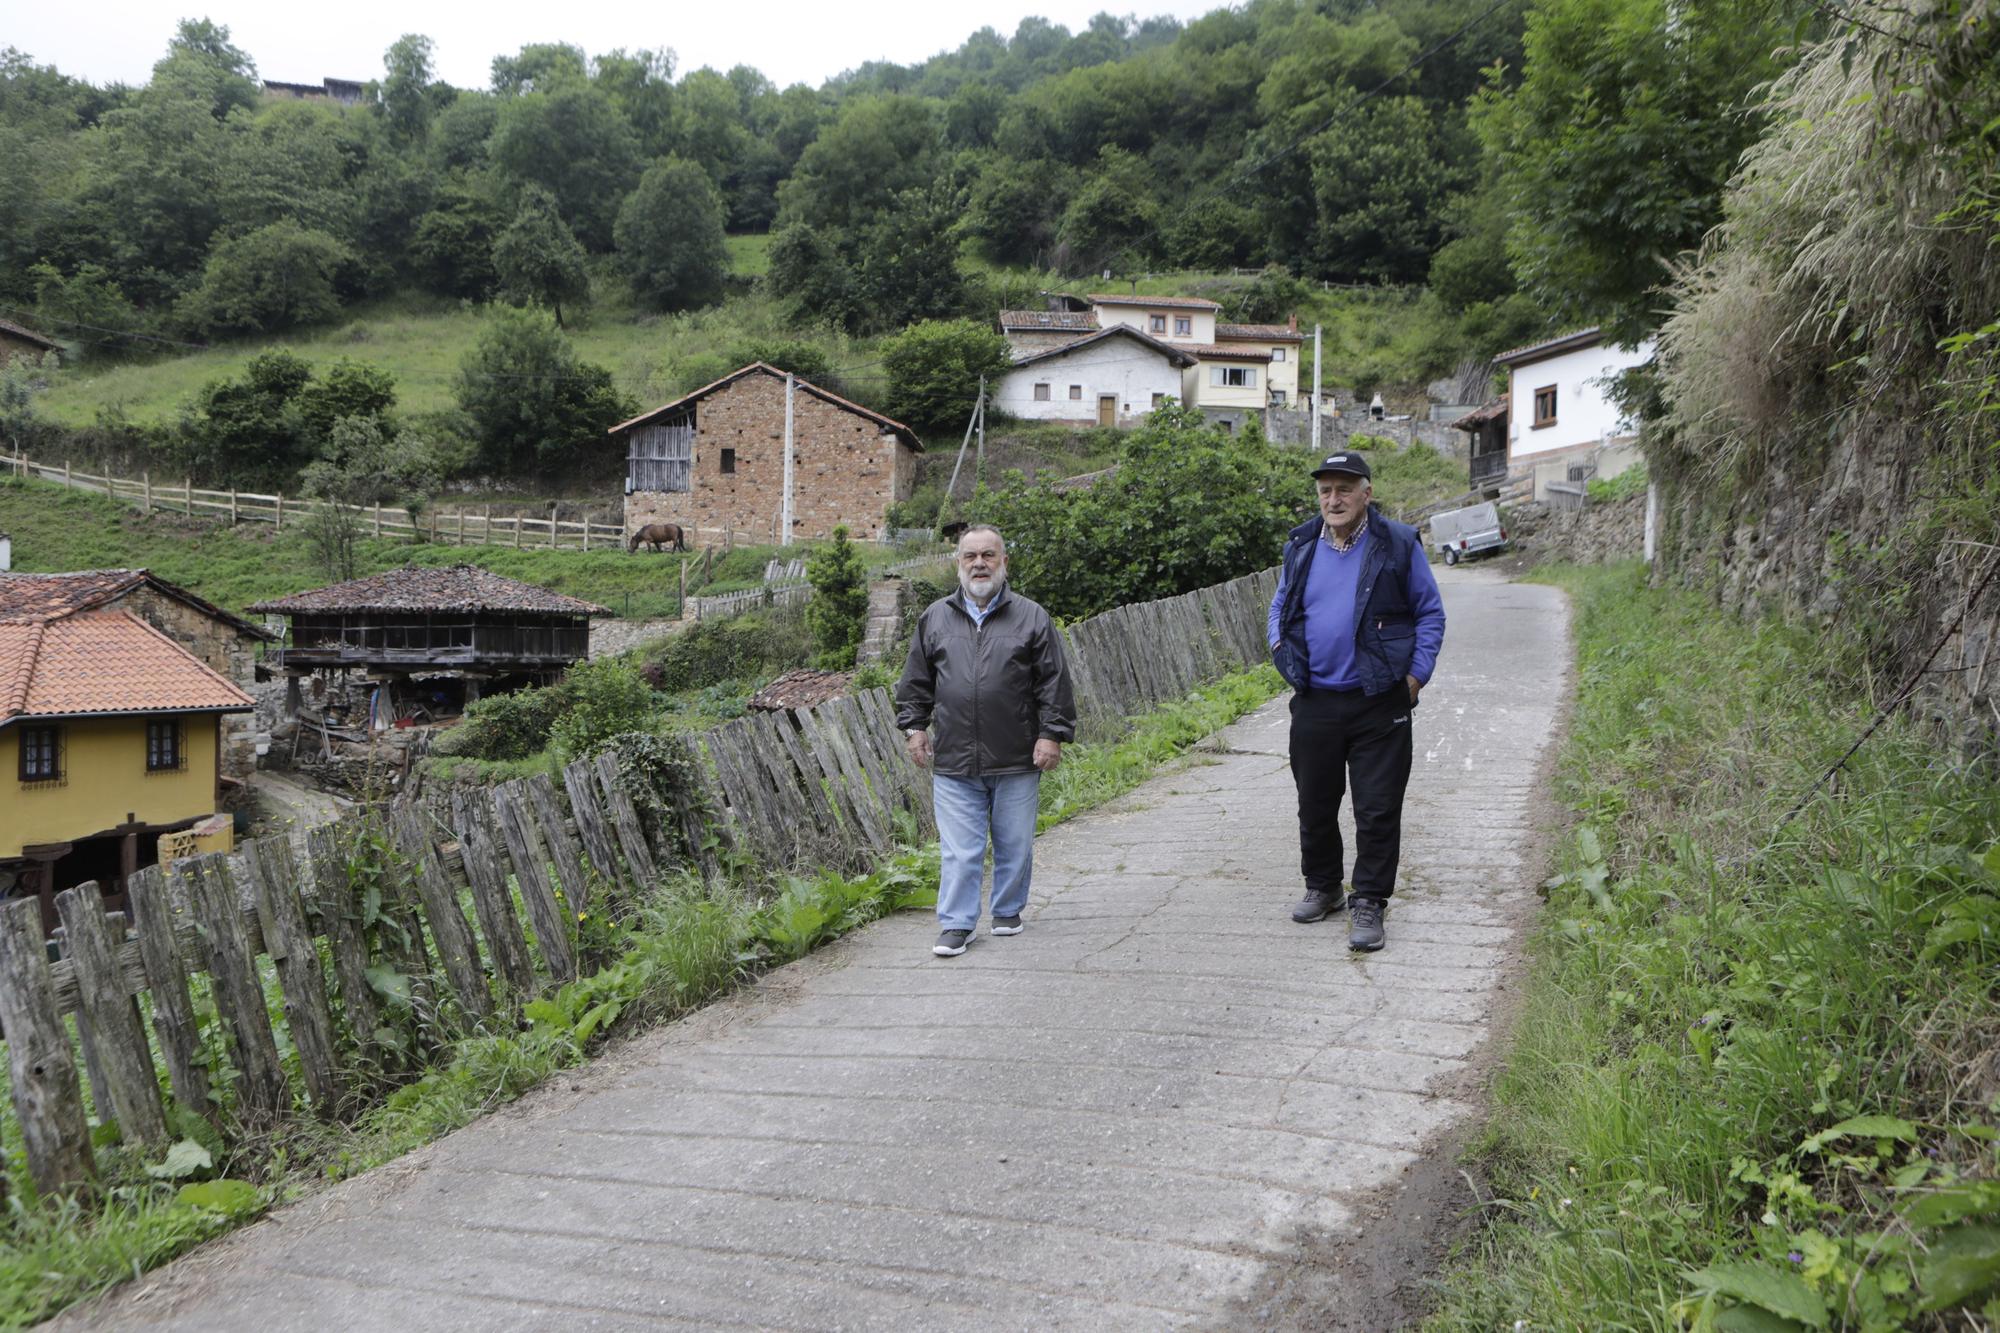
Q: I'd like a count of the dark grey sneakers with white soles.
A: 2